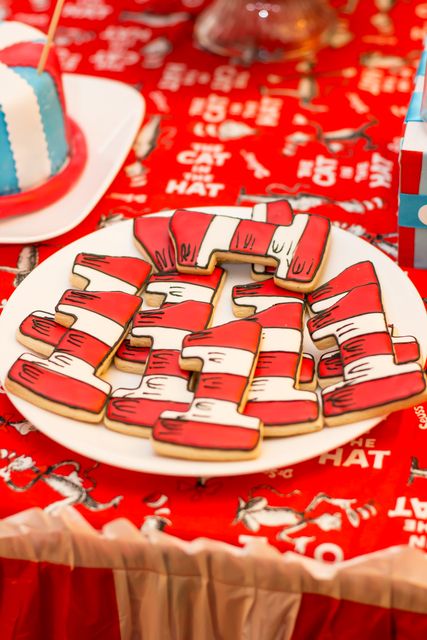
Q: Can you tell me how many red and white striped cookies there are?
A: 11